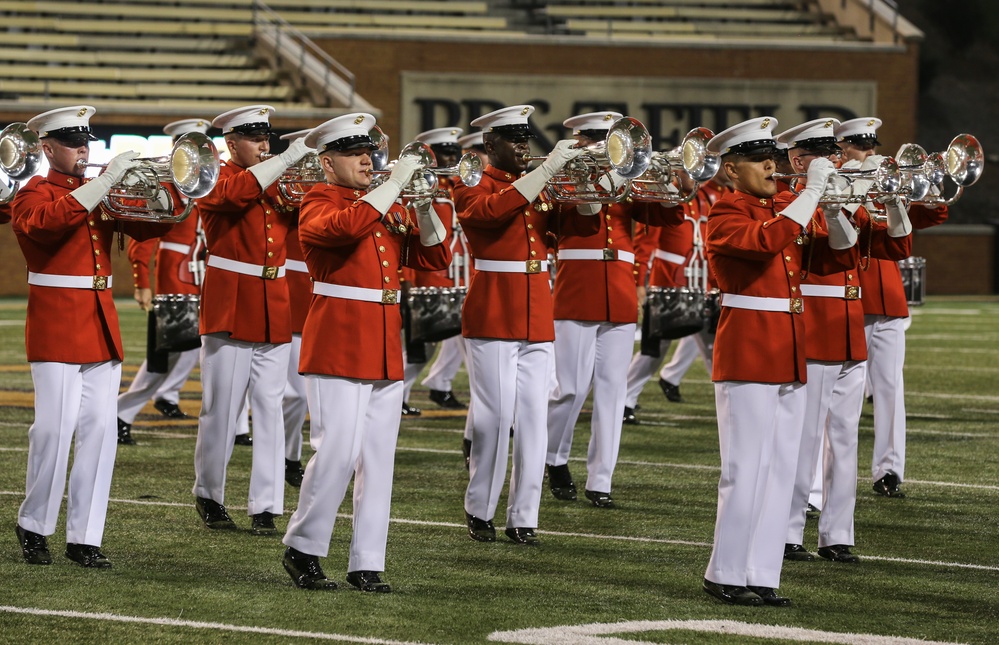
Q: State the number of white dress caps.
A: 13